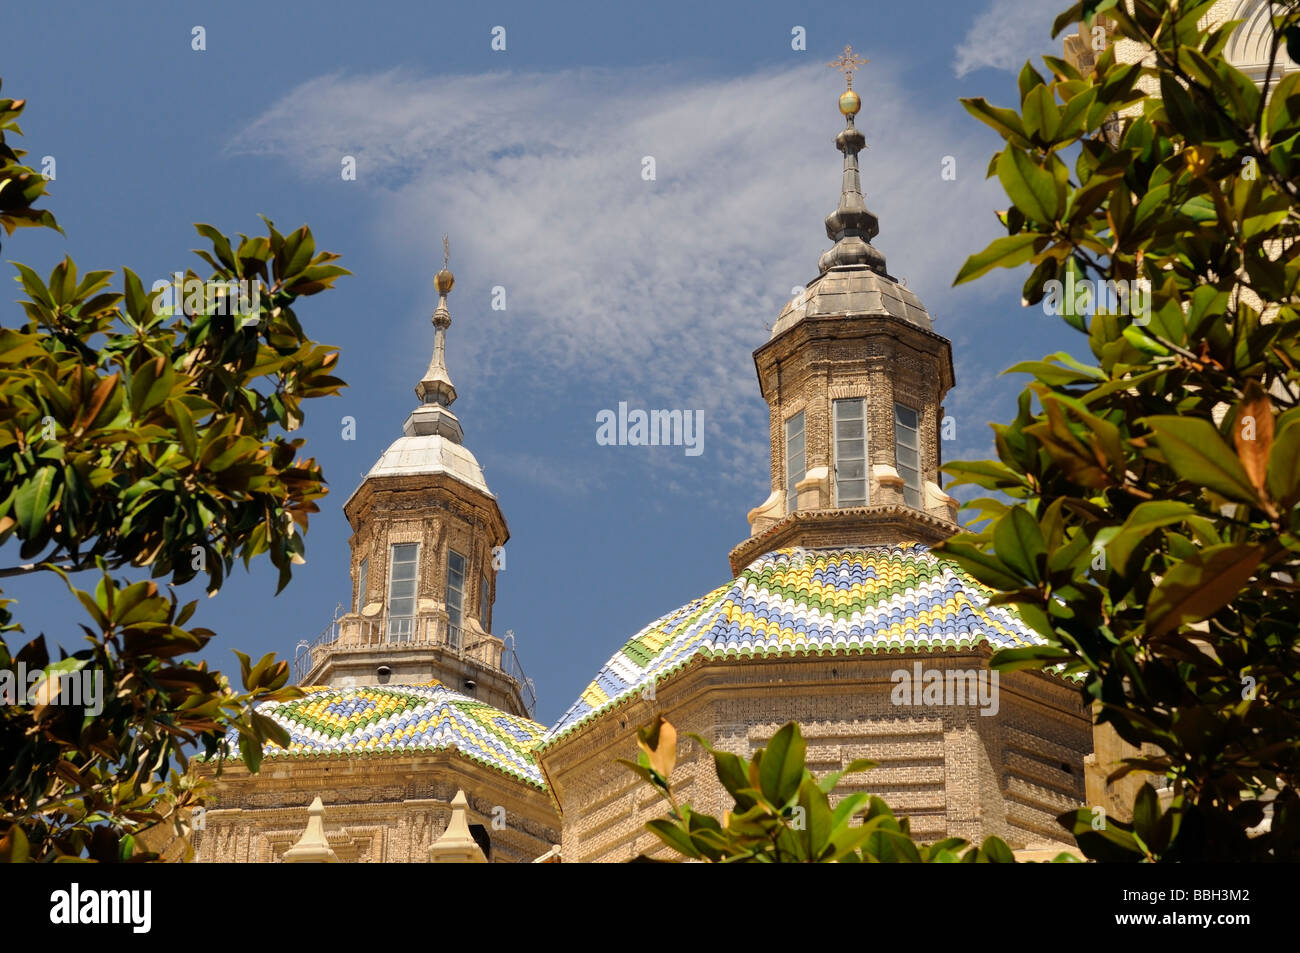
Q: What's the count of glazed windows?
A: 7